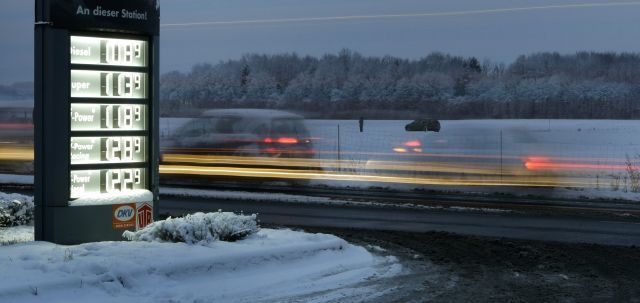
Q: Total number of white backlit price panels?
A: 5